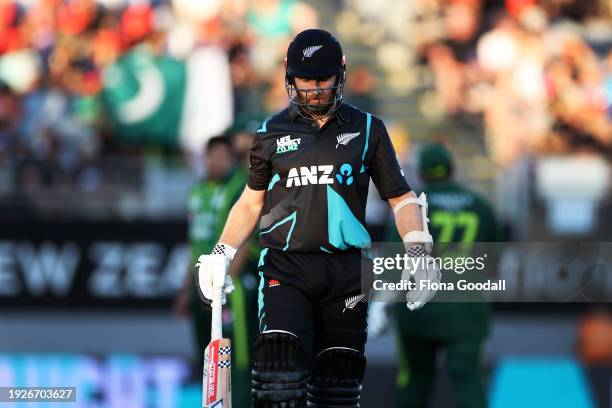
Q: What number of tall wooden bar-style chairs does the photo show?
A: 0